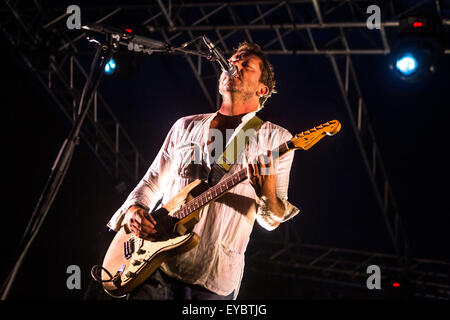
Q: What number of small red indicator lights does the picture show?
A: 3